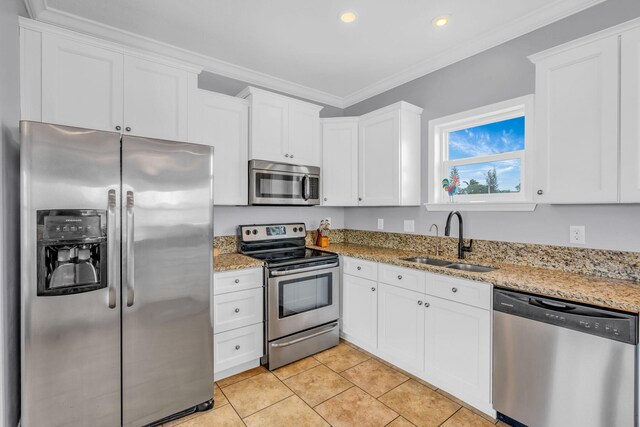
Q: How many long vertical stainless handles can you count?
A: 2